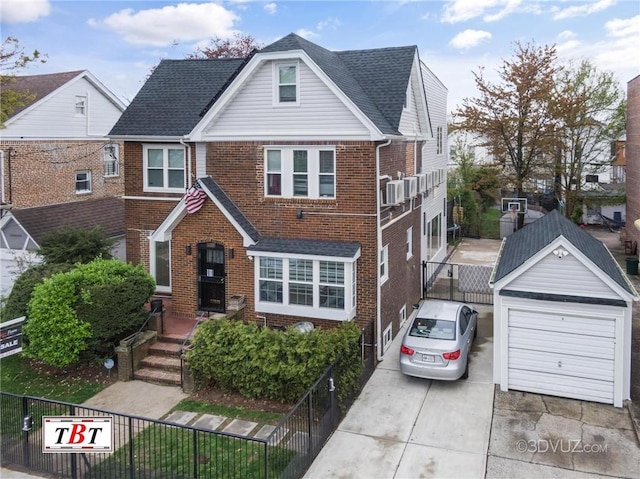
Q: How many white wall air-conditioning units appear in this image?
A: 6